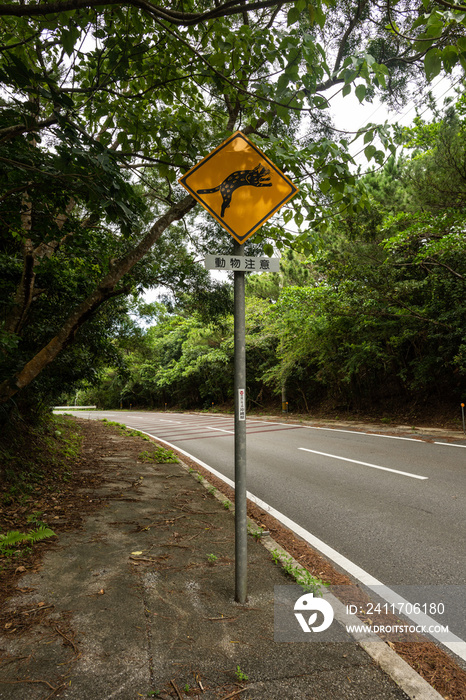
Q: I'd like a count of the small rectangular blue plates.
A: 0